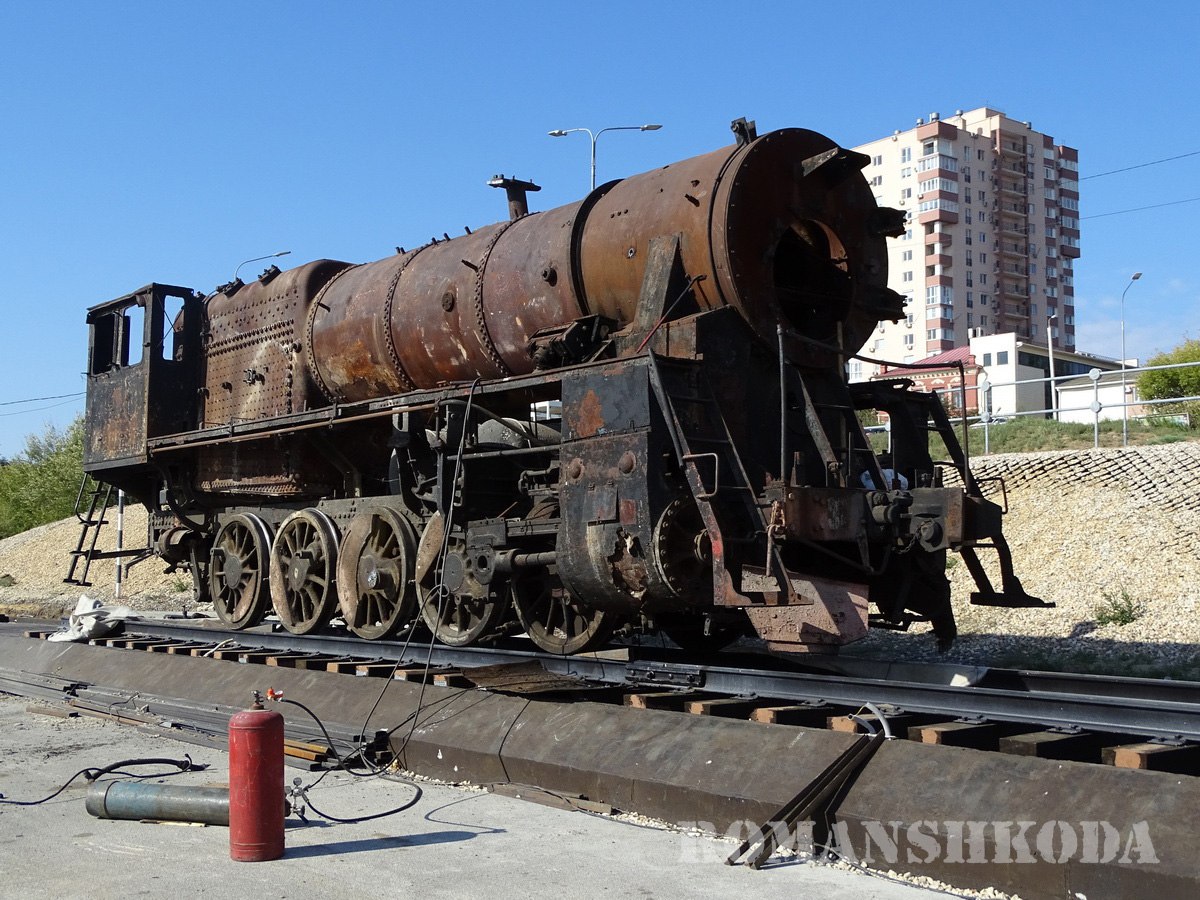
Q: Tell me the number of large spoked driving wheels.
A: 5